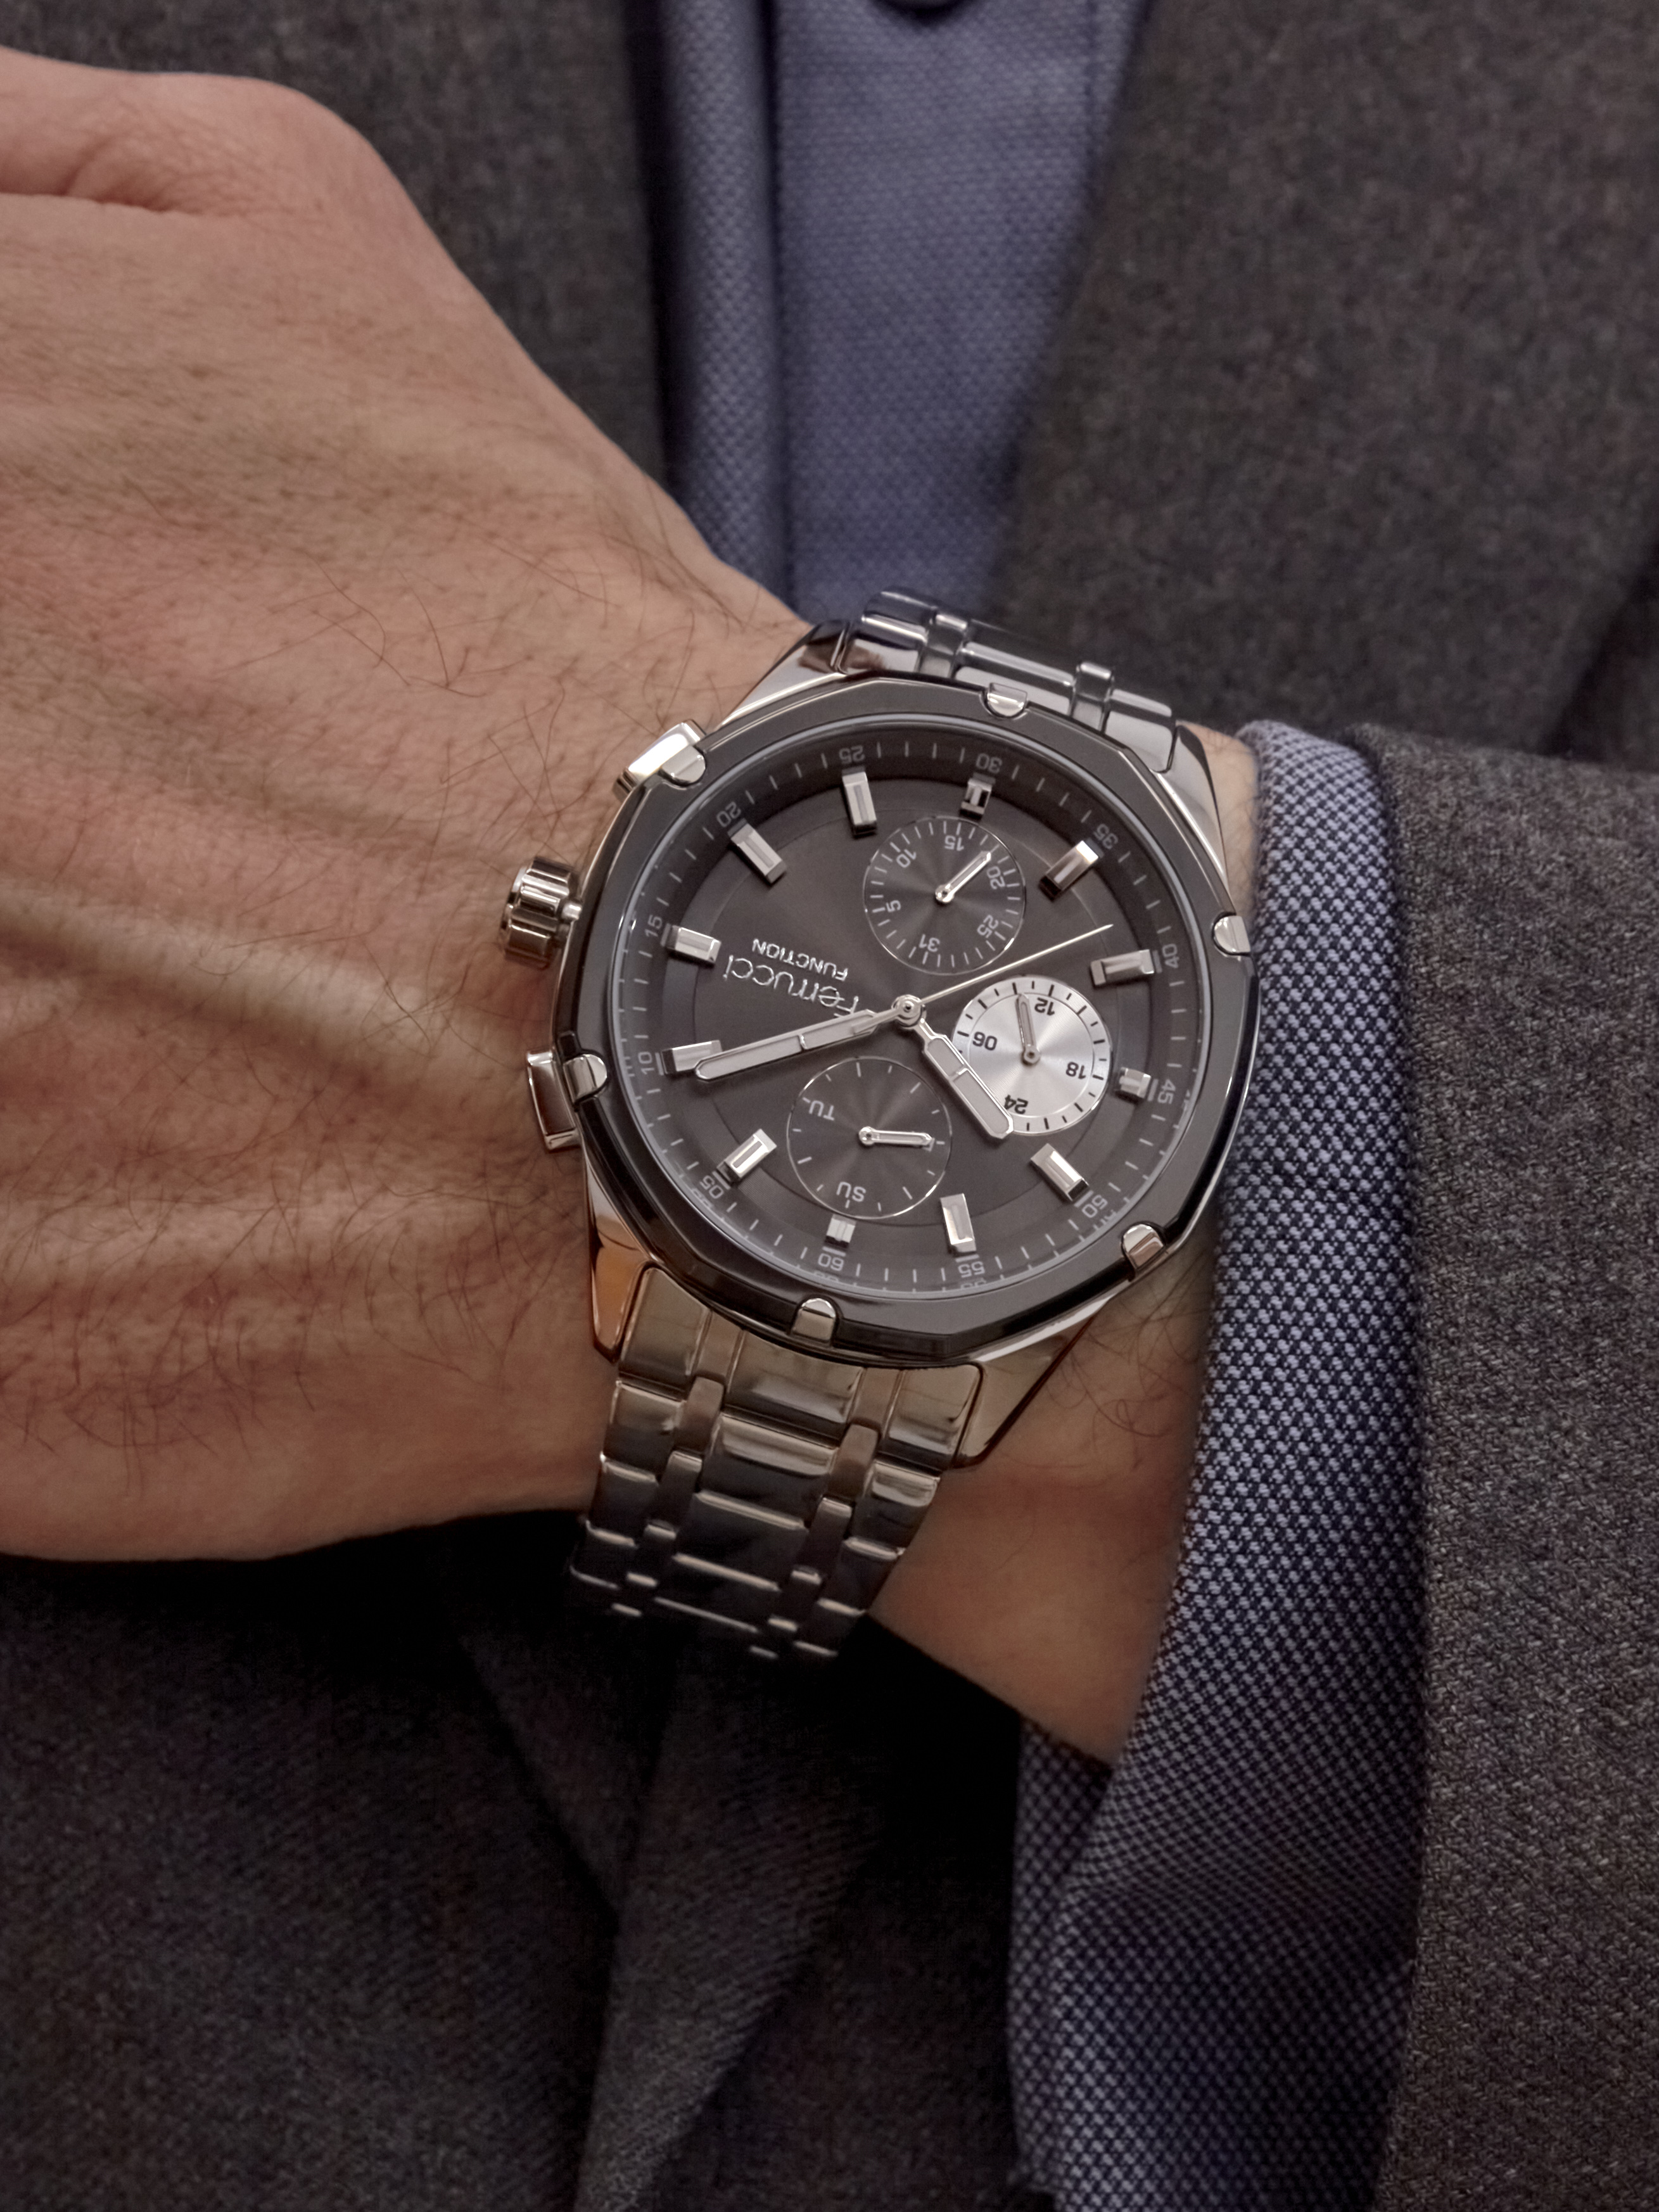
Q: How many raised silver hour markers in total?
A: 12